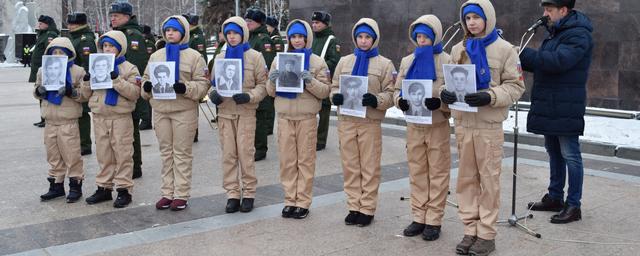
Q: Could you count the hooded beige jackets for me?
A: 8